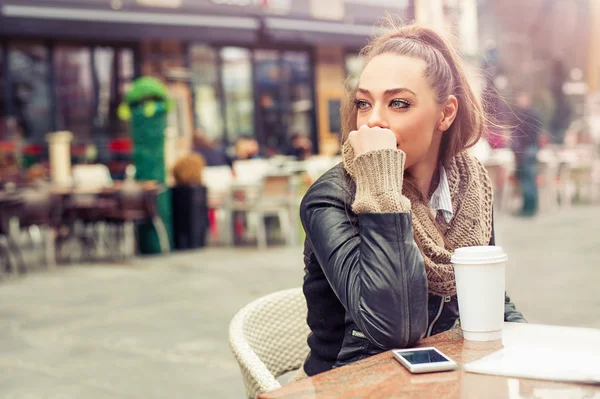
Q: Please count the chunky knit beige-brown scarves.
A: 1